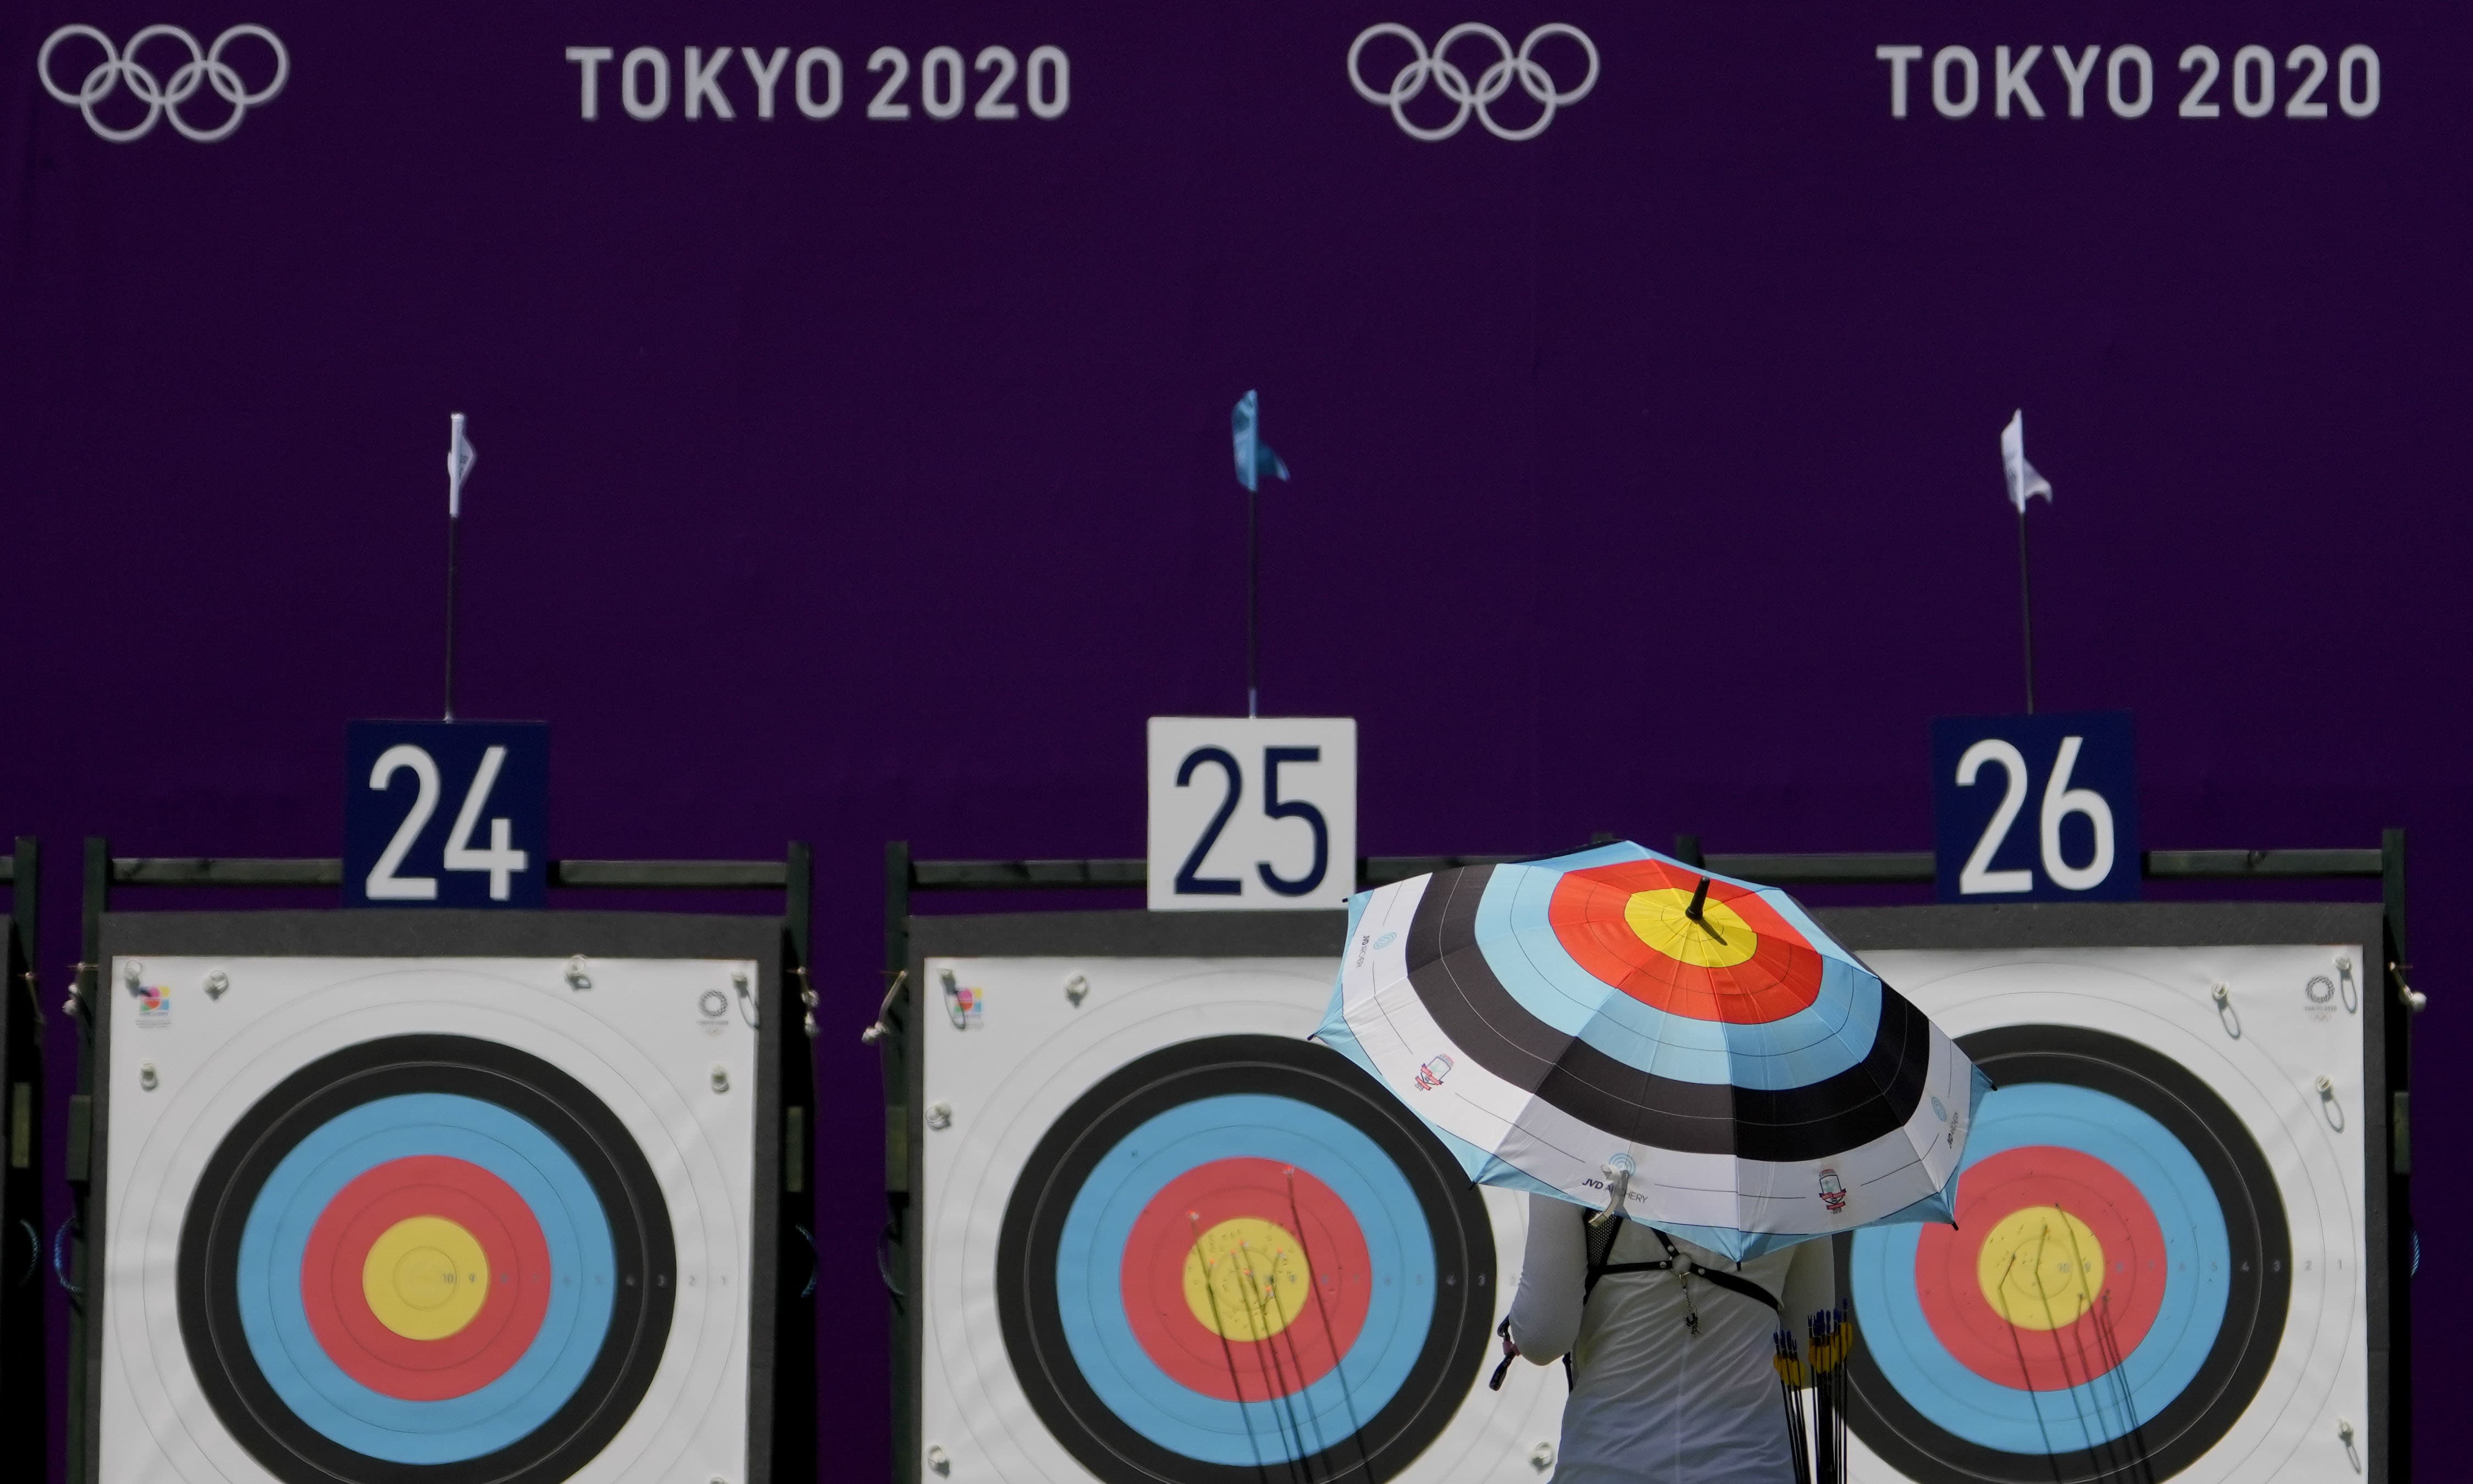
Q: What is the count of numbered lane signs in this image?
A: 3